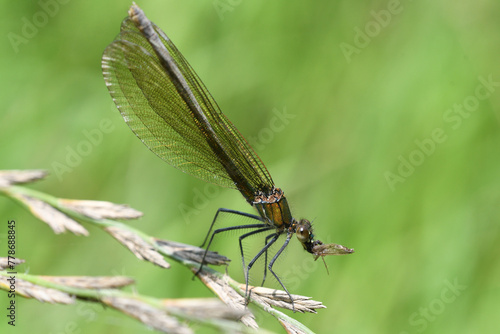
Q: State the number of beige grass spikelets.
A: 13